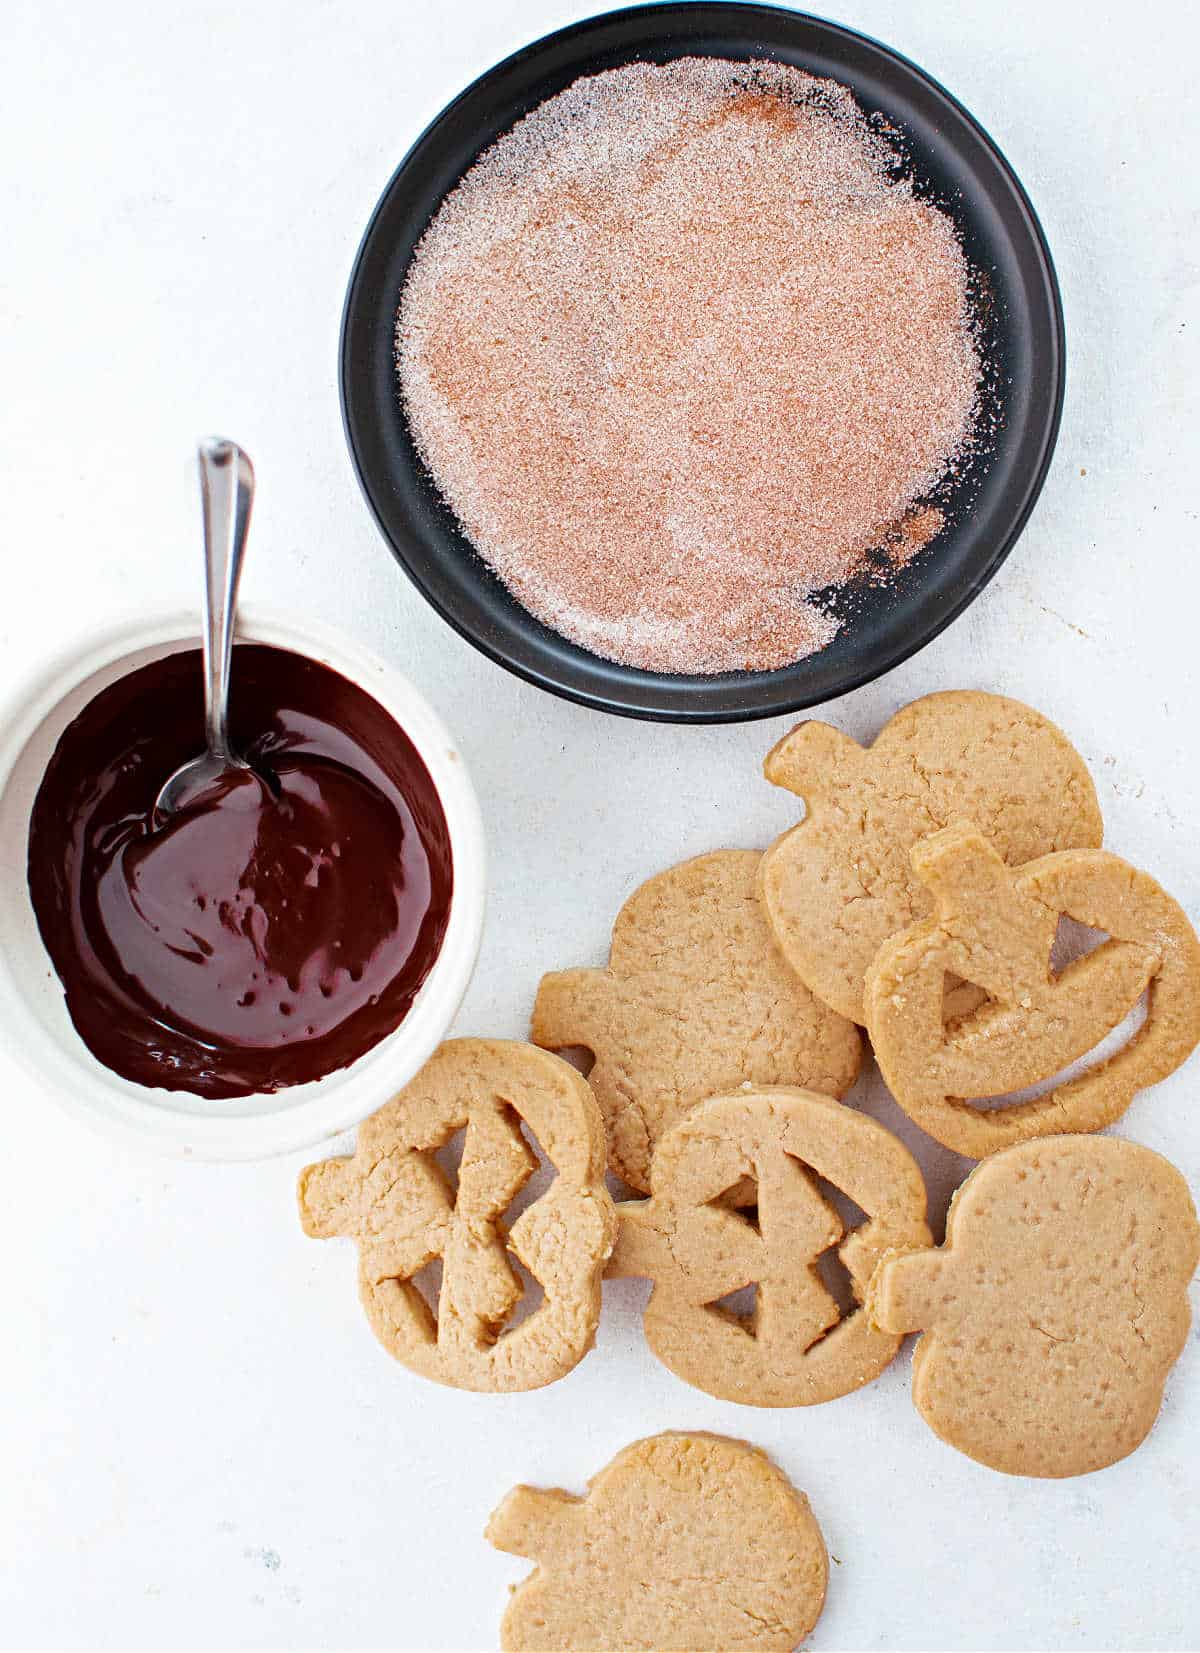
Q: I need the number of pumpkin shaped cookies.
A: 7